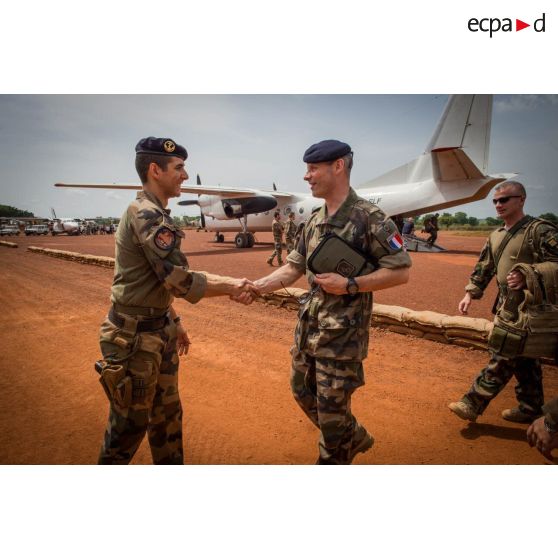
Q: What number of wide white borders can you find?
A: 2